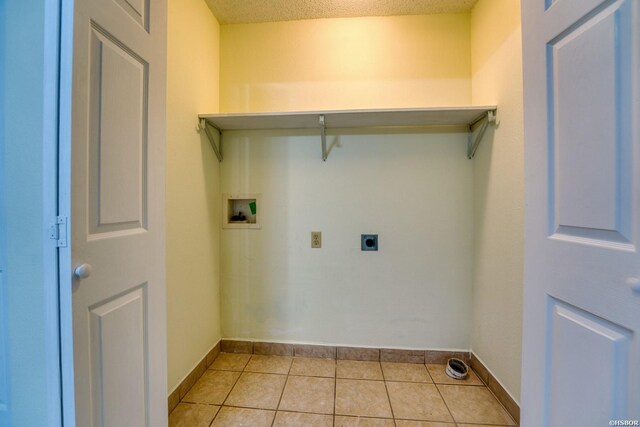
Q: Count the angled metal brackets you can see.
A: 3